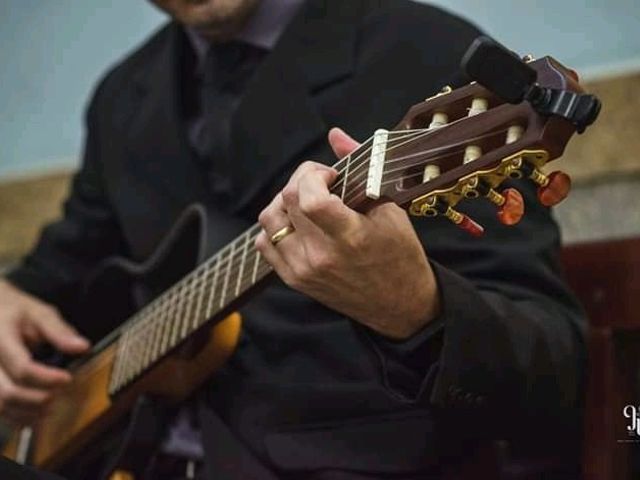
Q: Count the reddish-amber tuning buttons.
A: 3